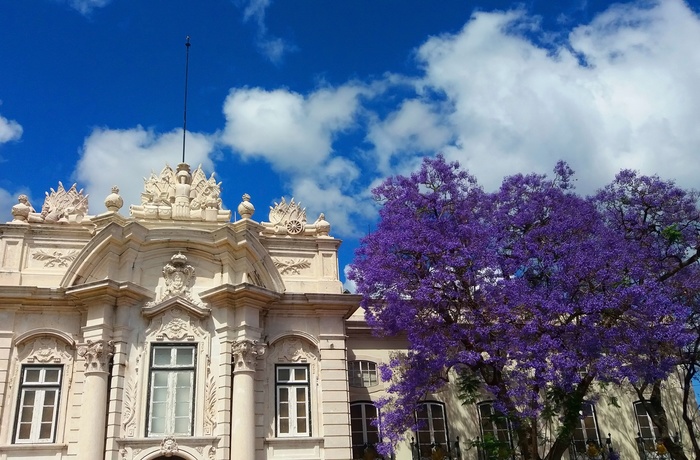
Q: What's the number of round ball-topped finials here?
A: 4